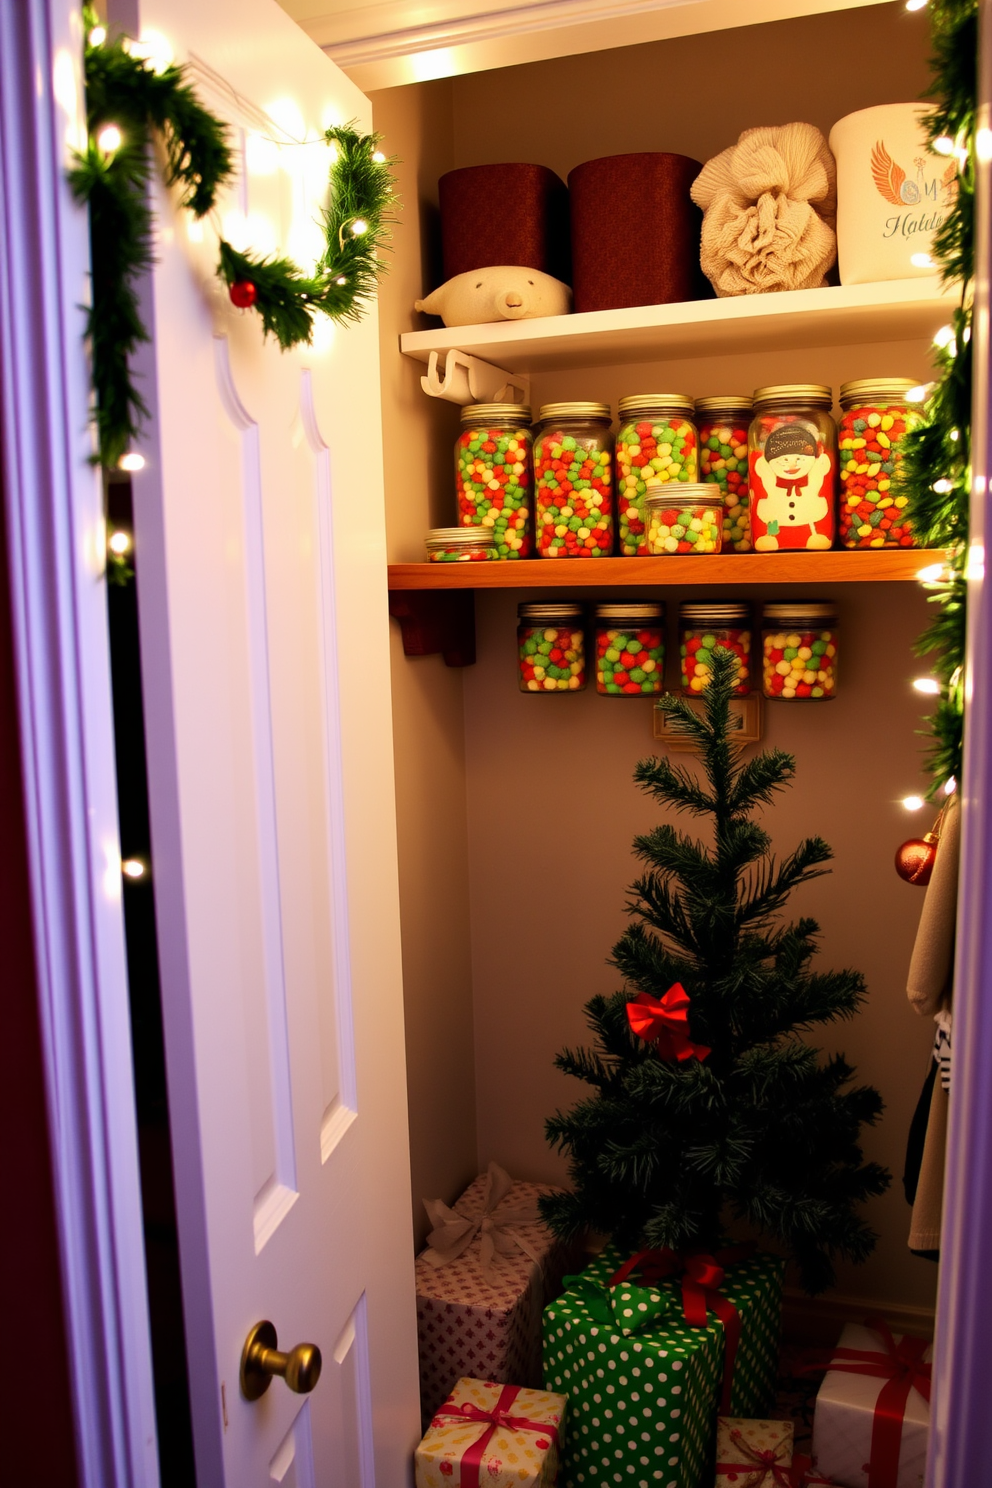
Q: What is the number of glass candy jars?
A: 12